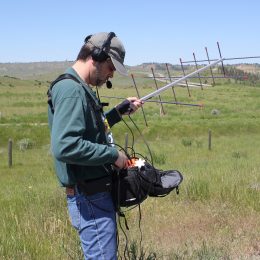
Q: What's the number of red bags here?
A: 0